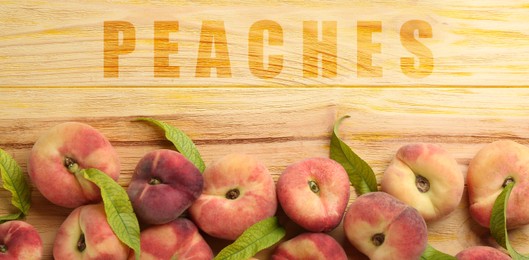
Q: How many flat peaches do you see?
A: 12